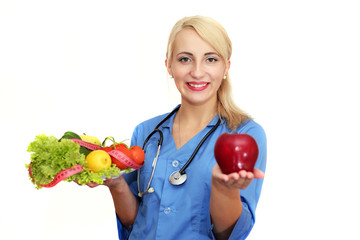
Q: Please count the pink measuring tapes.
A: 1